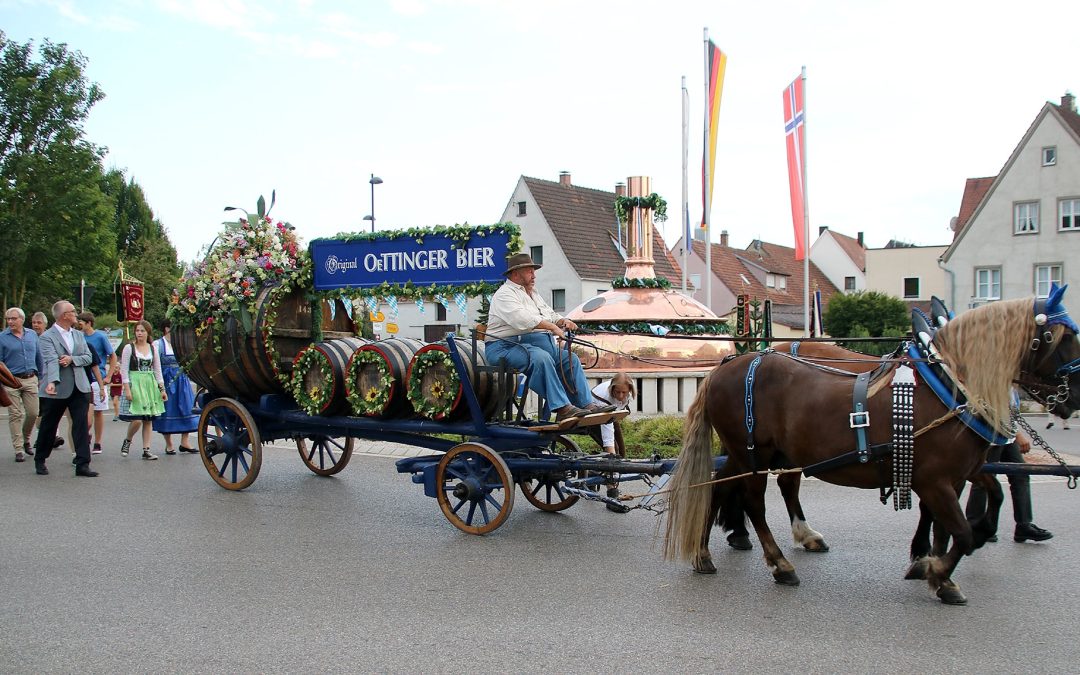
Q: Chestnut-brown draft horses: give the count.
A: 2